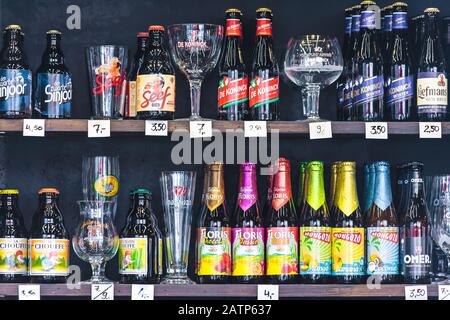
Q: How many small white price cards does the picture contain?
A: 14